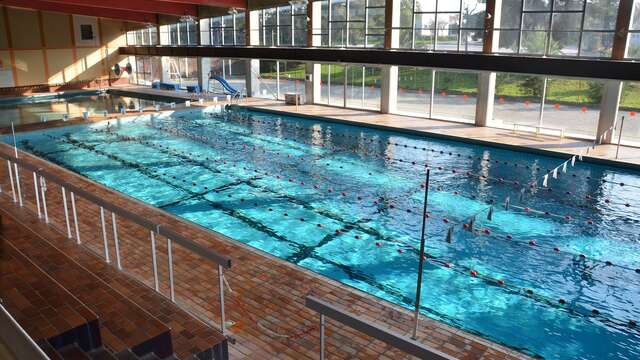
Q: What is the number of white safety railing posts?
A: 12